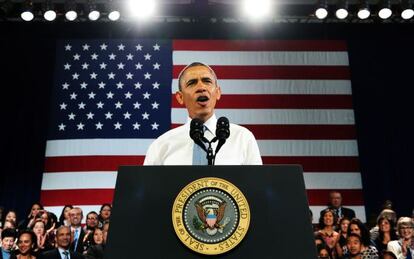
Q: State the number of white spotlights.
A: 12